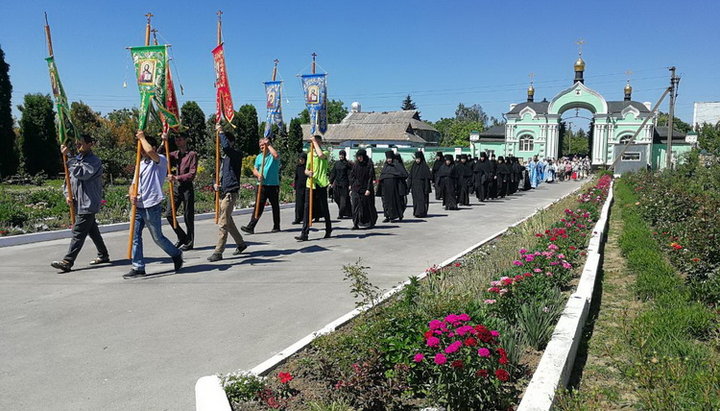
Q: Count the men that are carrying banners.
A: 6